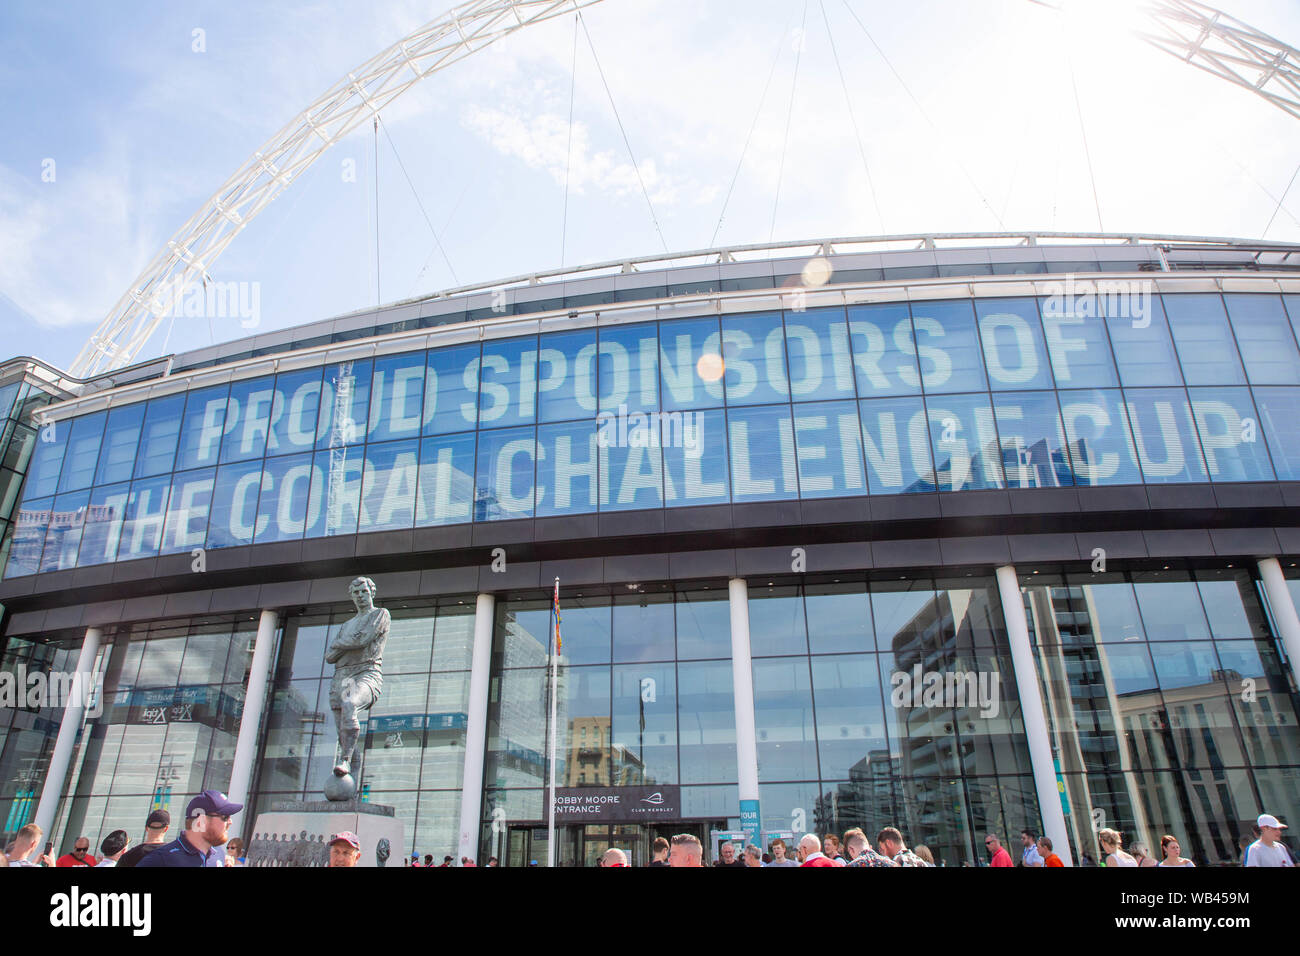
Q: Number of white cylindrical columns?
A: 6